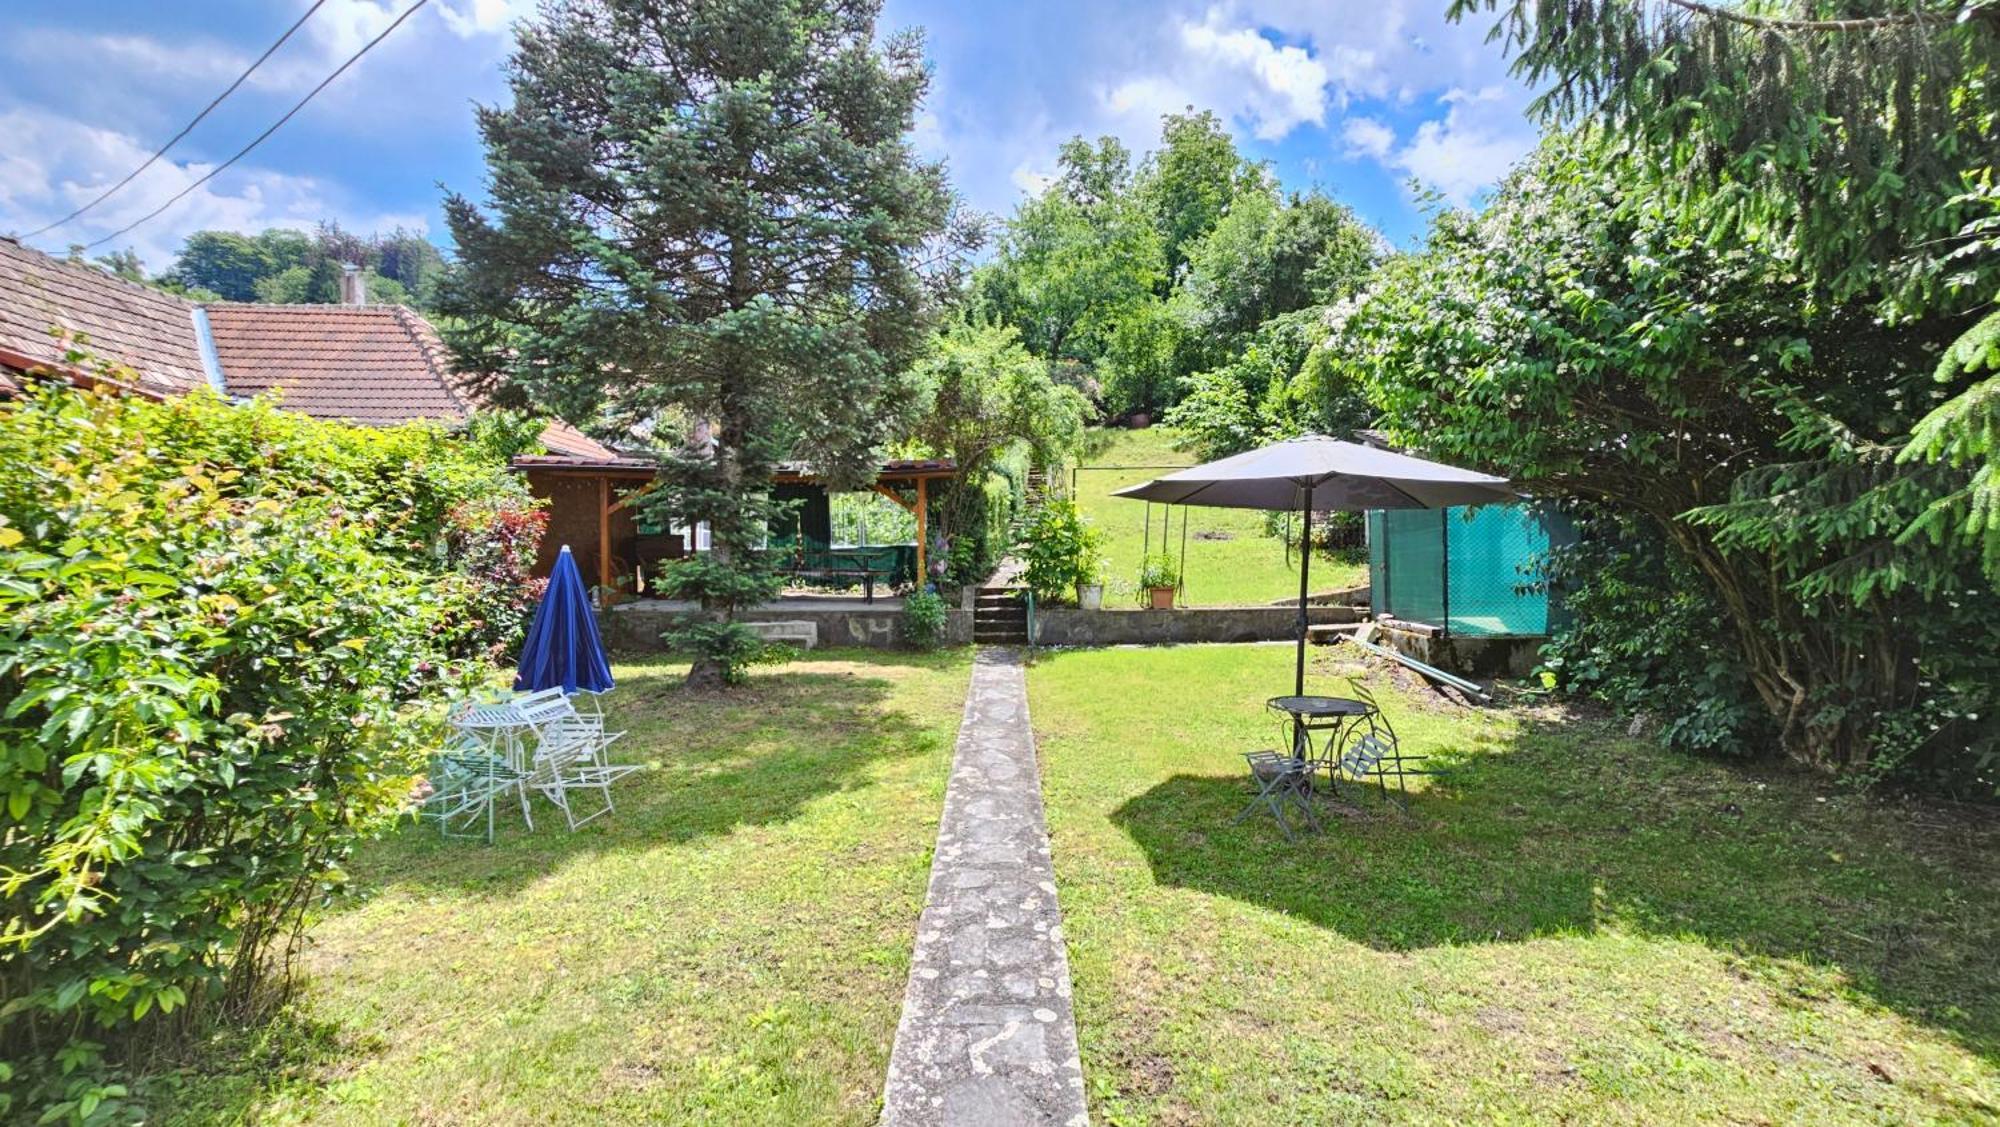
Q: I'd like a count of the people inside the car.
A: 0